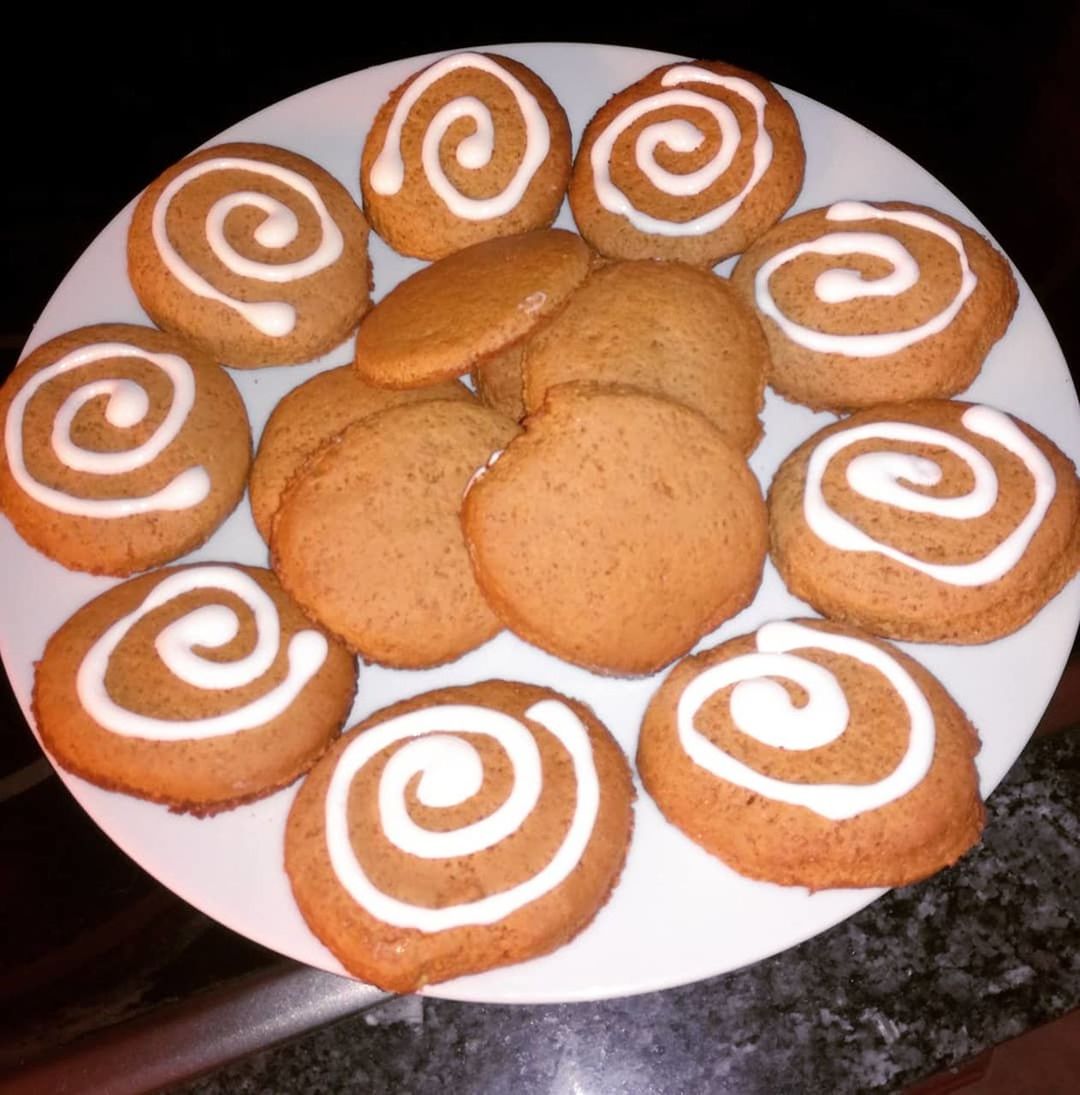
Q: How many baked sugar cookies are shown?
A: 15